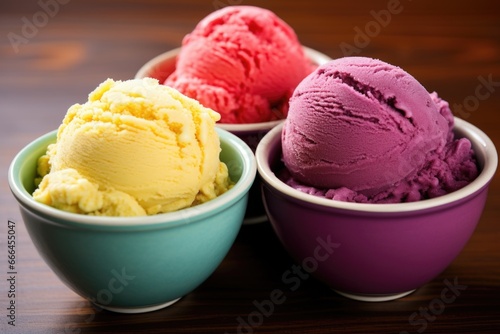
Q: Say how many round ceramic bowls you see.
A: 3